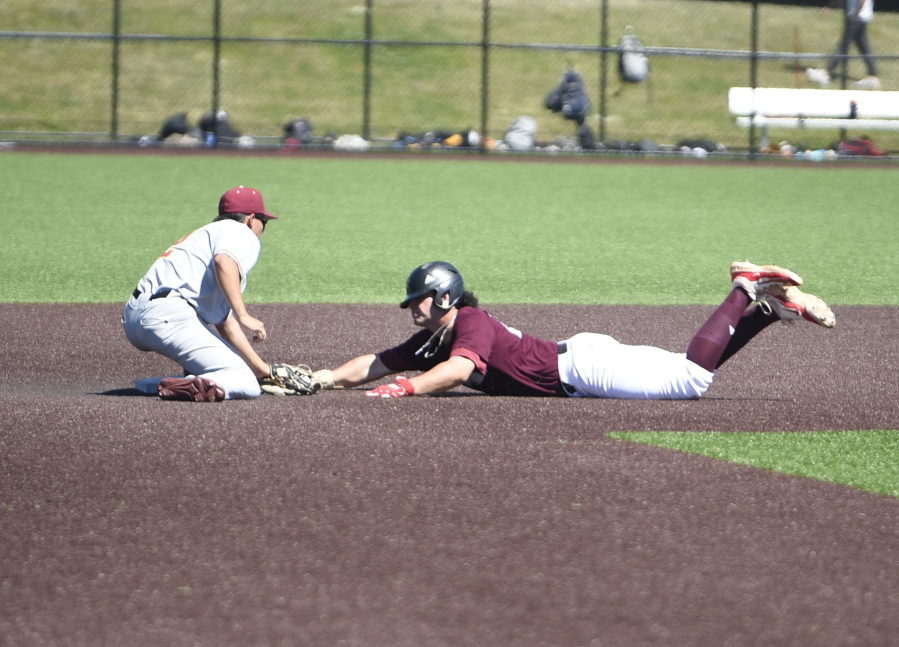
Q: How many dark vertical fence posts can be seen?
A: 7